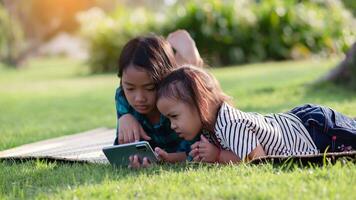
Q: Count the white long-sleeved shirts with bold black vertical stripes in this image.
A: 0